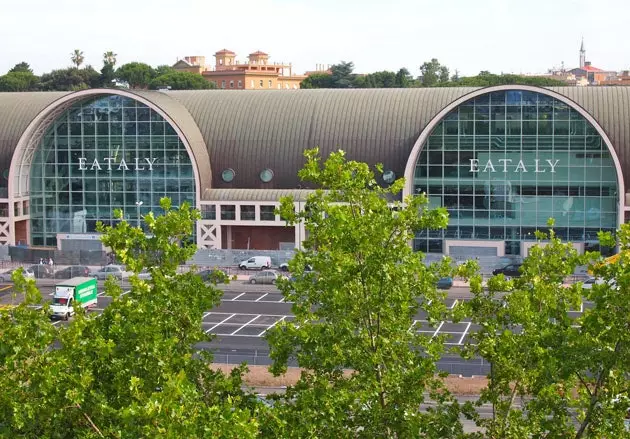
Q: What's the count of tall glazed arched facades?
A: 2